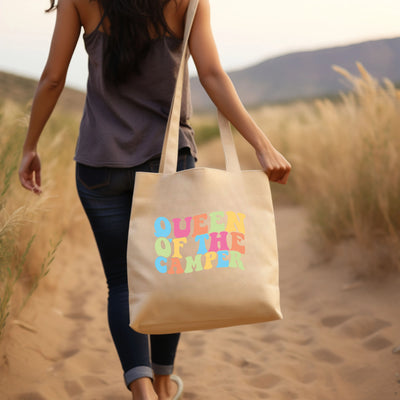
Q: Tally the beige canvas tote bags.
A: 1